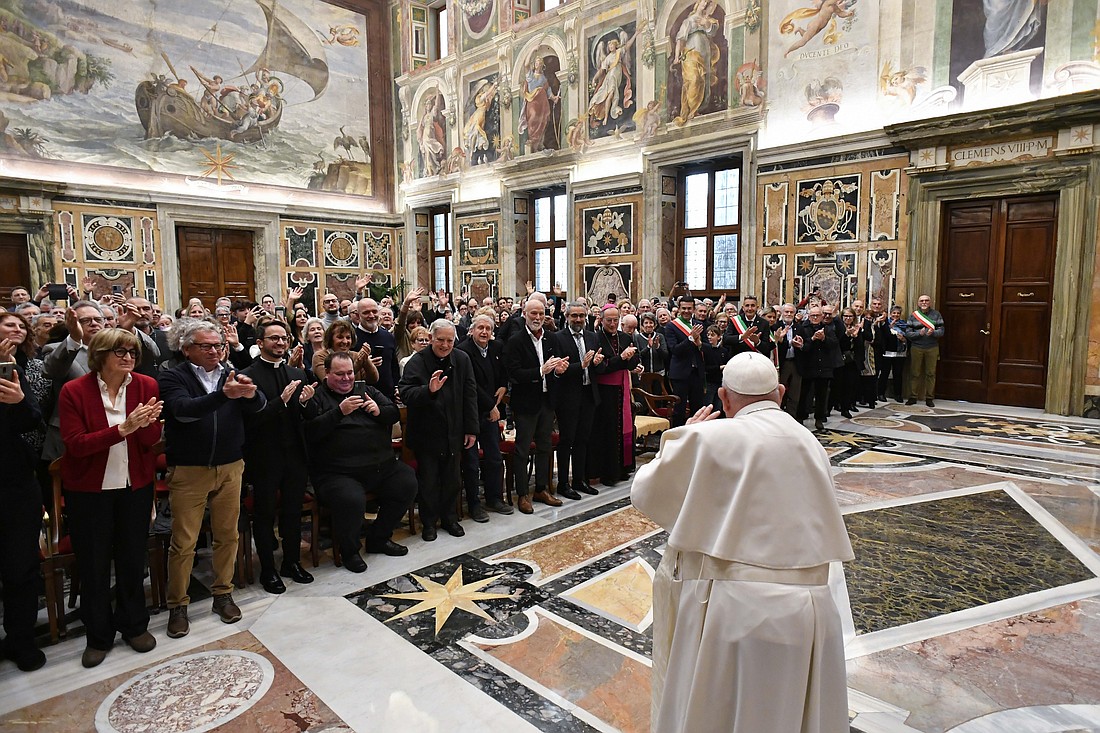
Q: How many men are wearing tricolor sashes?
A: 3